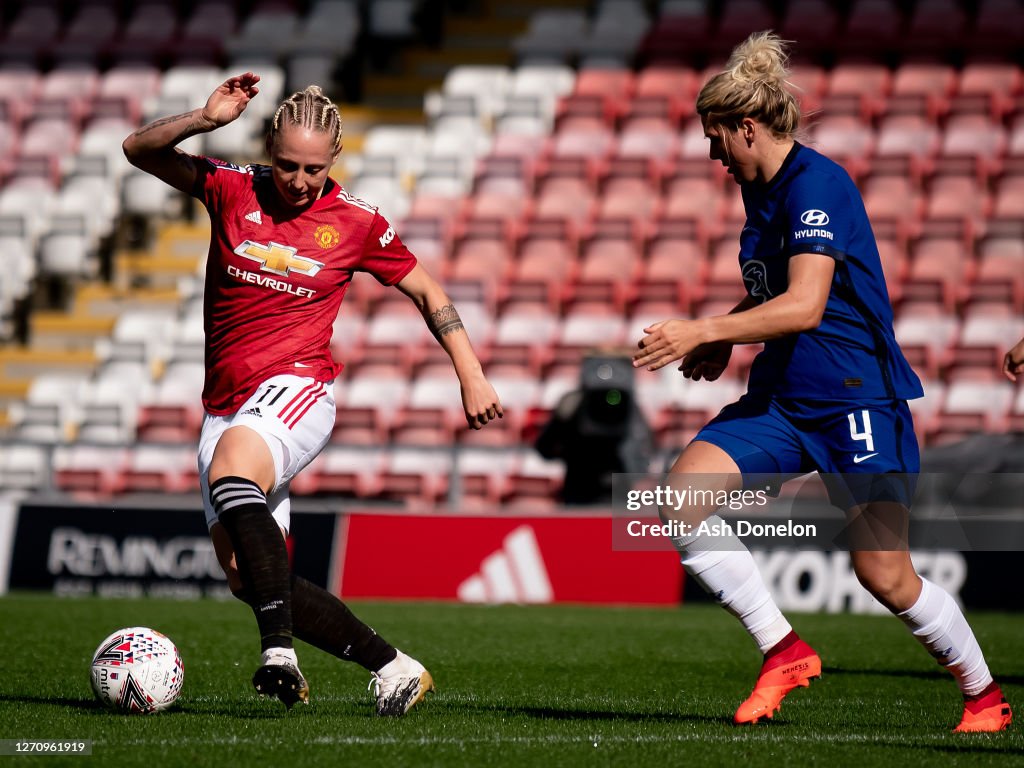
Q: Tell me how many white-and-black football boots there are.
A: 2